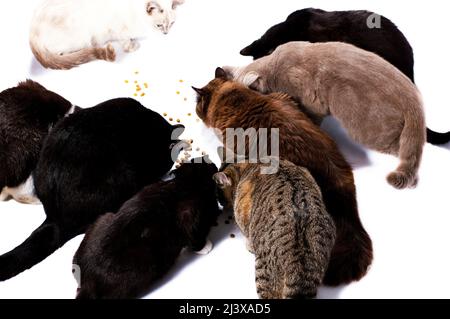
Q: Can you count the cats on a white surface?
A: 8